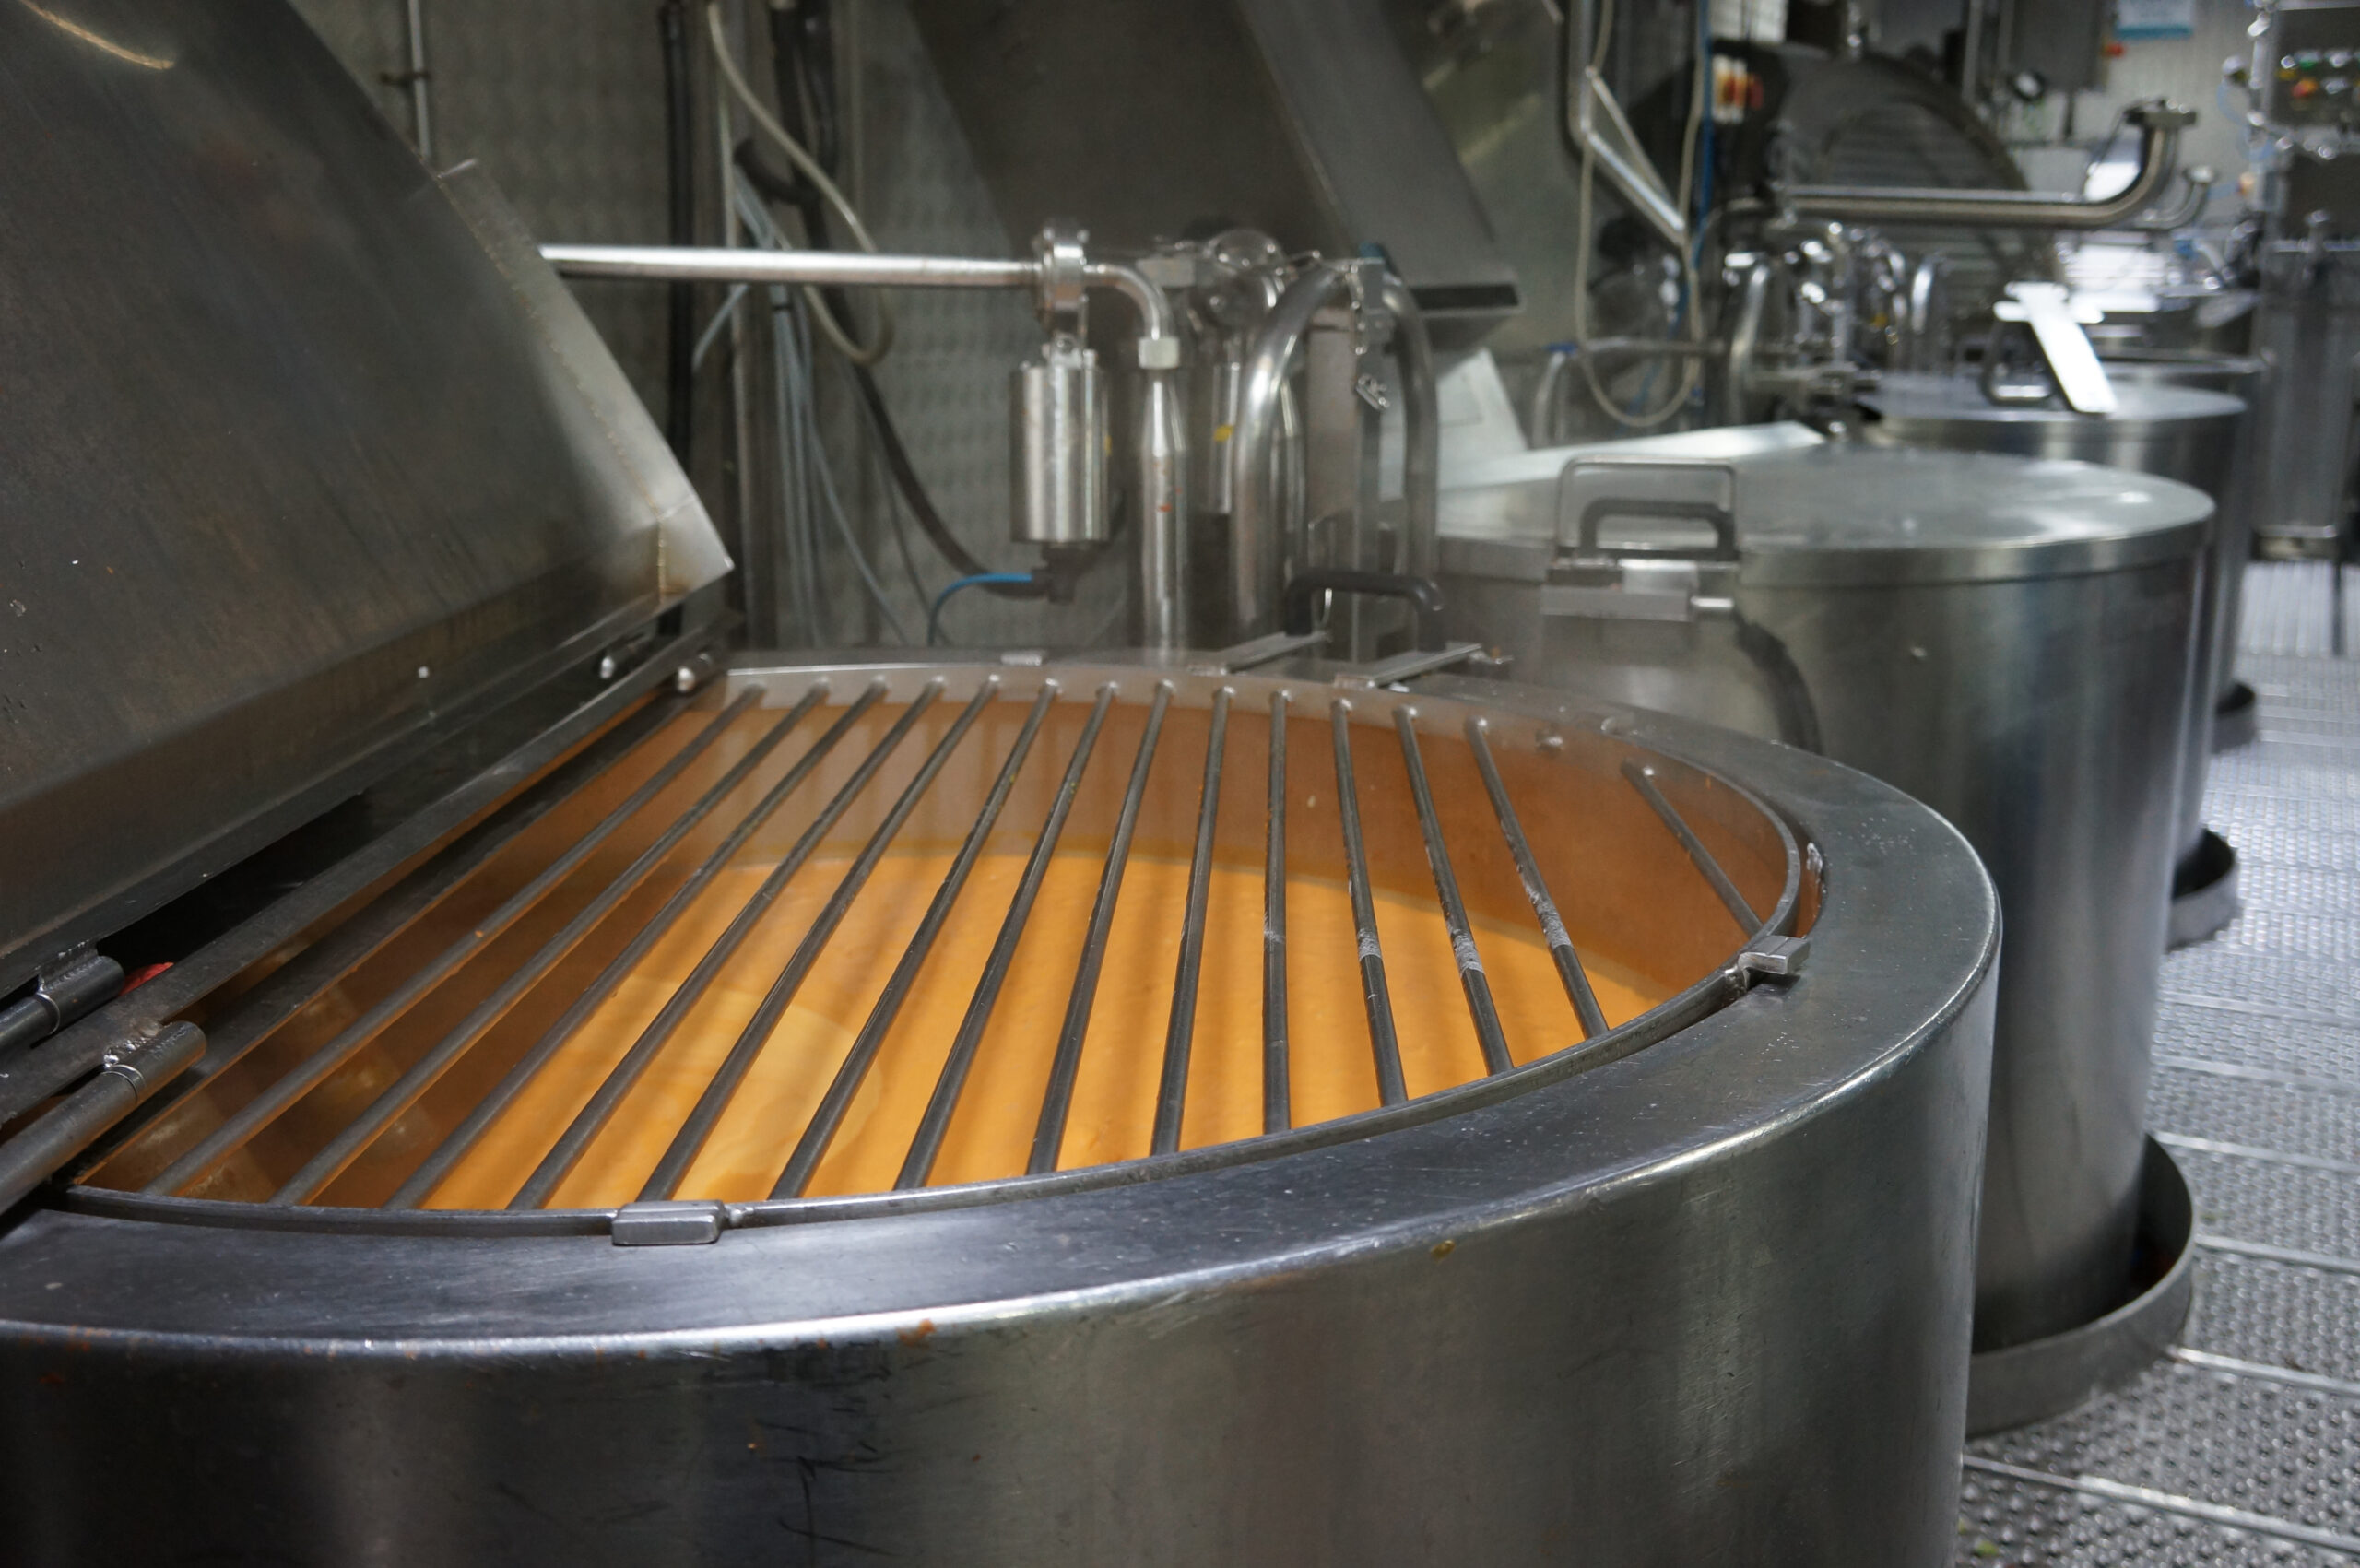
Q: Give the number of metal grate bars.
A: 14